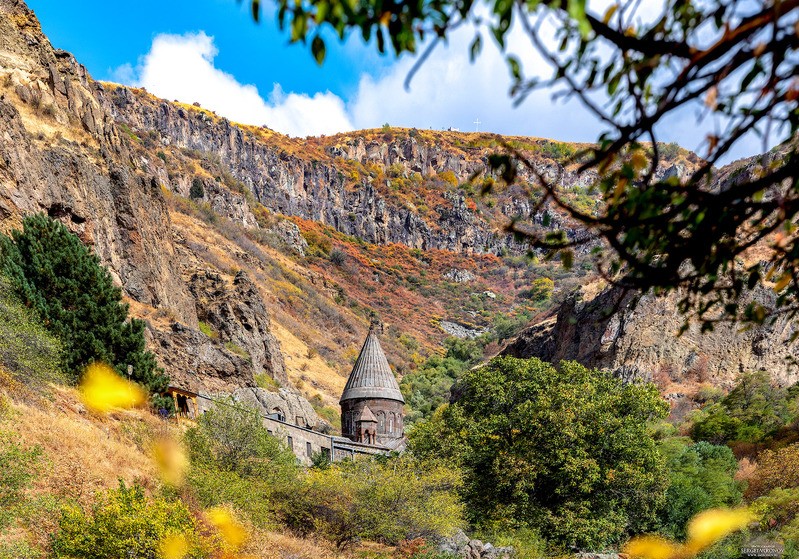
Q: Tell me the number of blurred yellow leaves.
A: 6